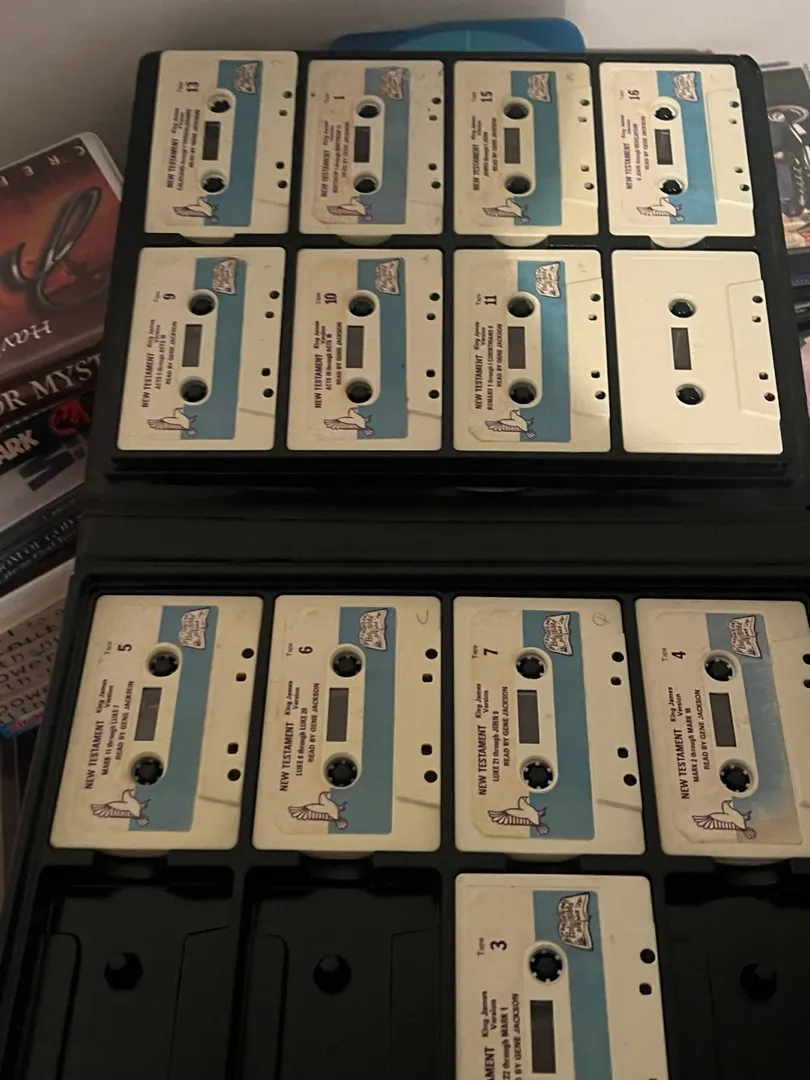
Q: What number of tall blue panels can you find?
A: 12